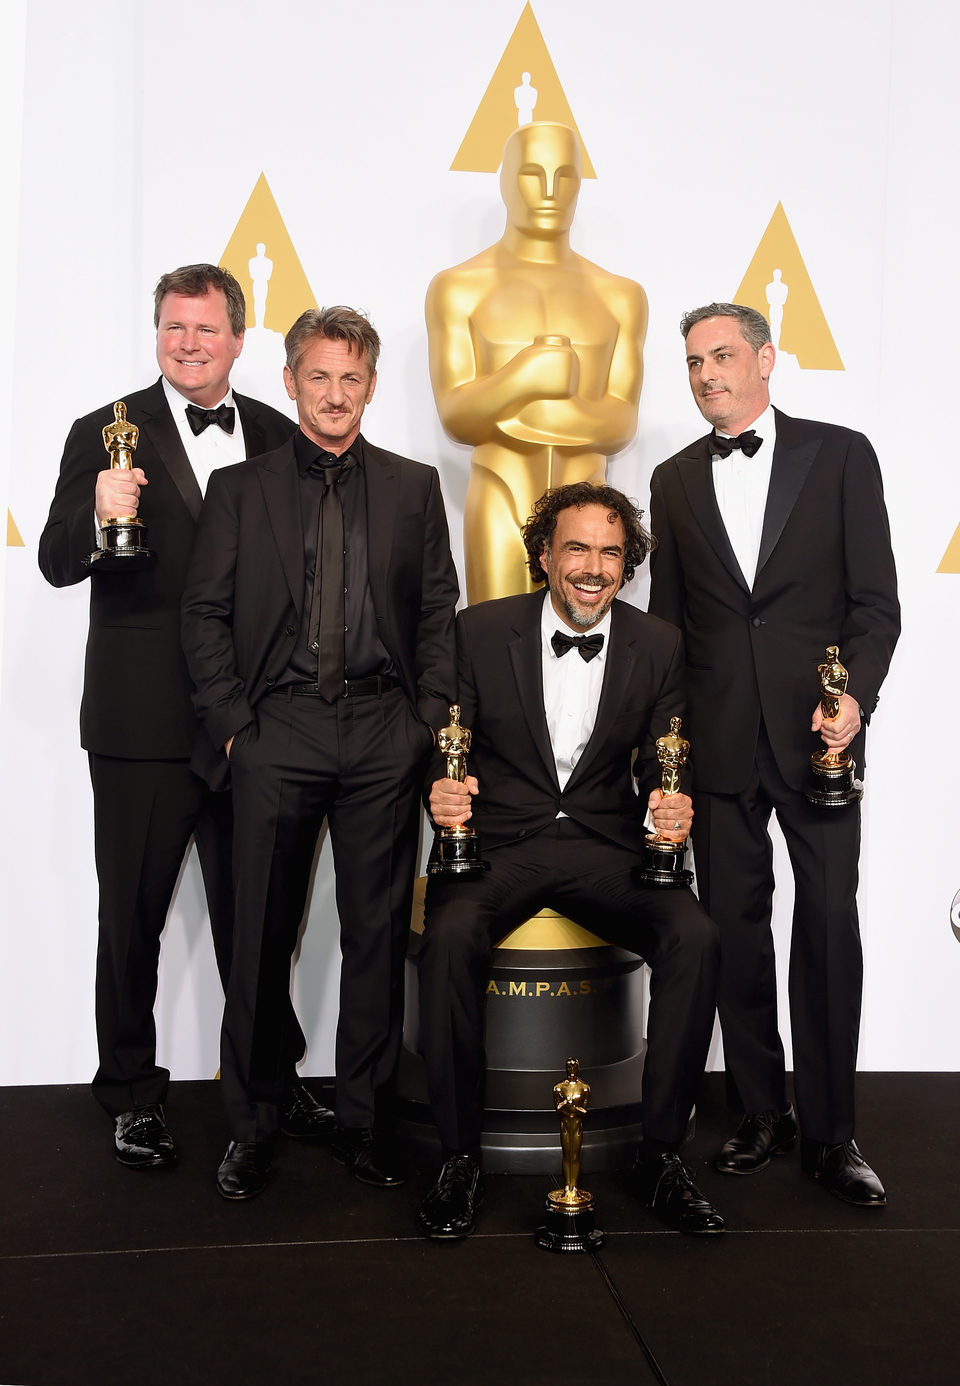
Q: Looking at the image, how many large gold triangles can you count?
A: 3